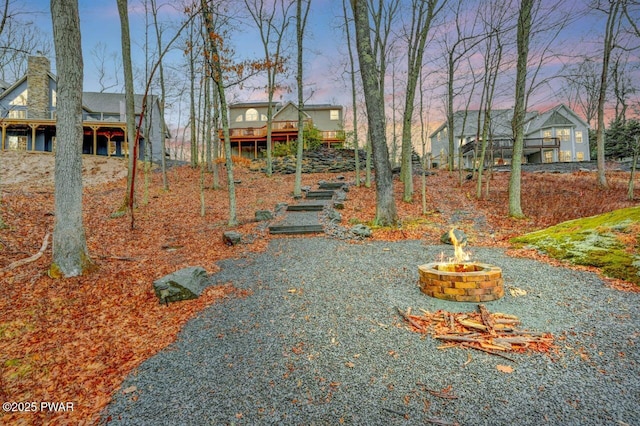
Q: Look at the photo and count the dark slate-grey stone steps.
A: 4